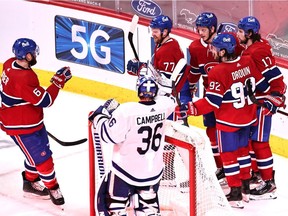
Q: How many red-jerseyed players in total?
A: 5